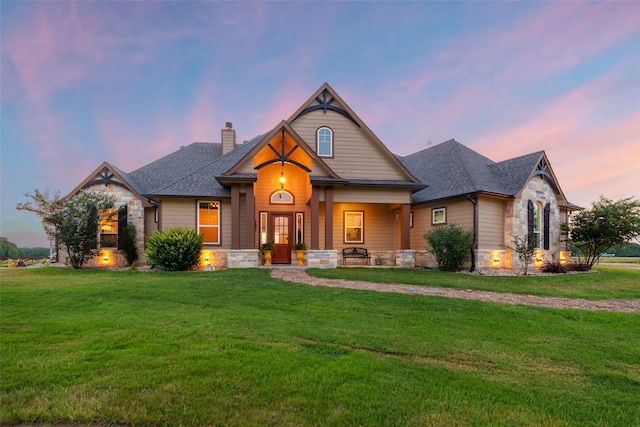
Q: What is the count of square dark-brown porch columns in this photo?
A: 5